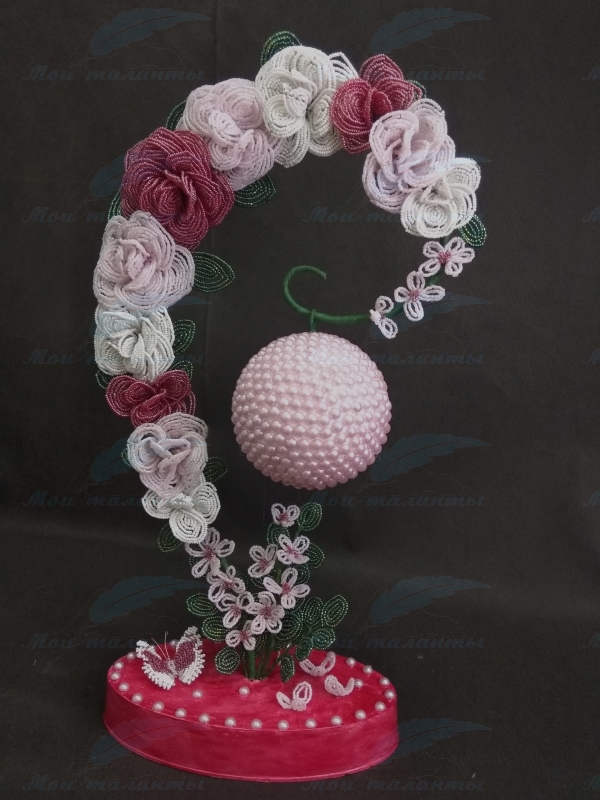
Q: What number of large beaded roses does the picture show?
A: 11